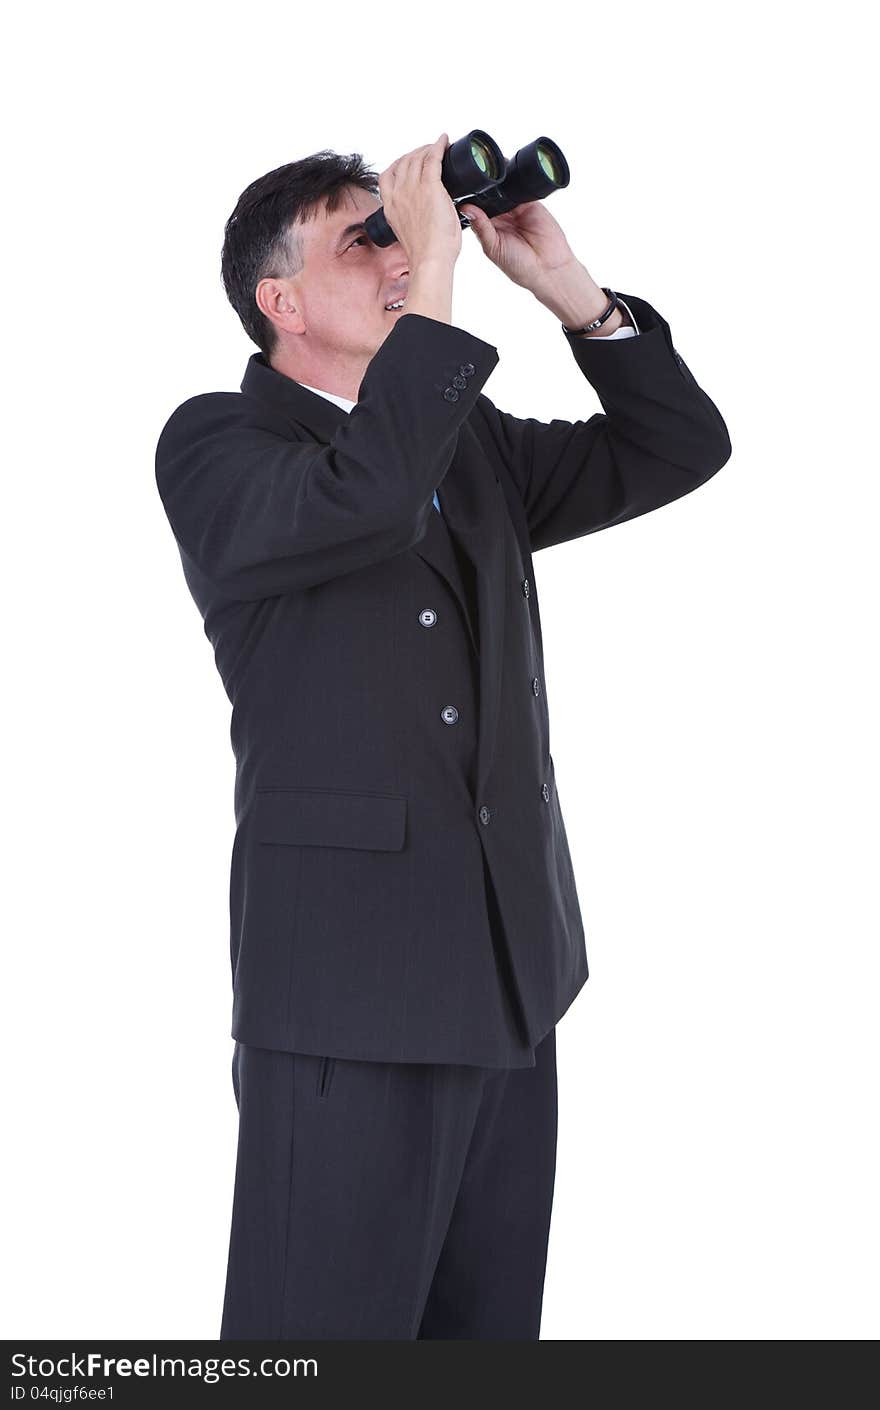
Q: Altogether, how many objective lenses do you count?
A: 2